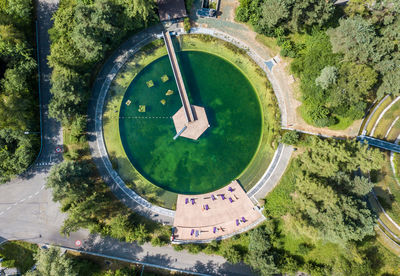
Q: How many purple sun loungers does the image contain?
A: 12